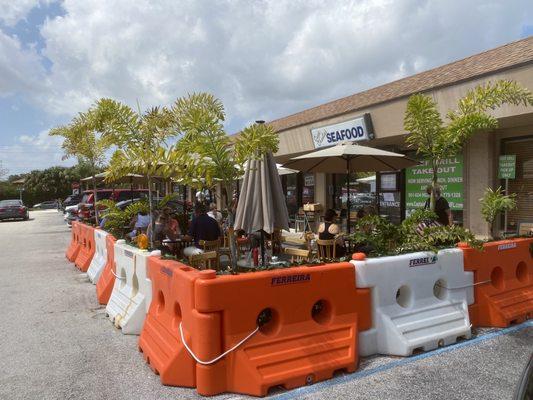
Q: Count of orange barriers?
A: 6